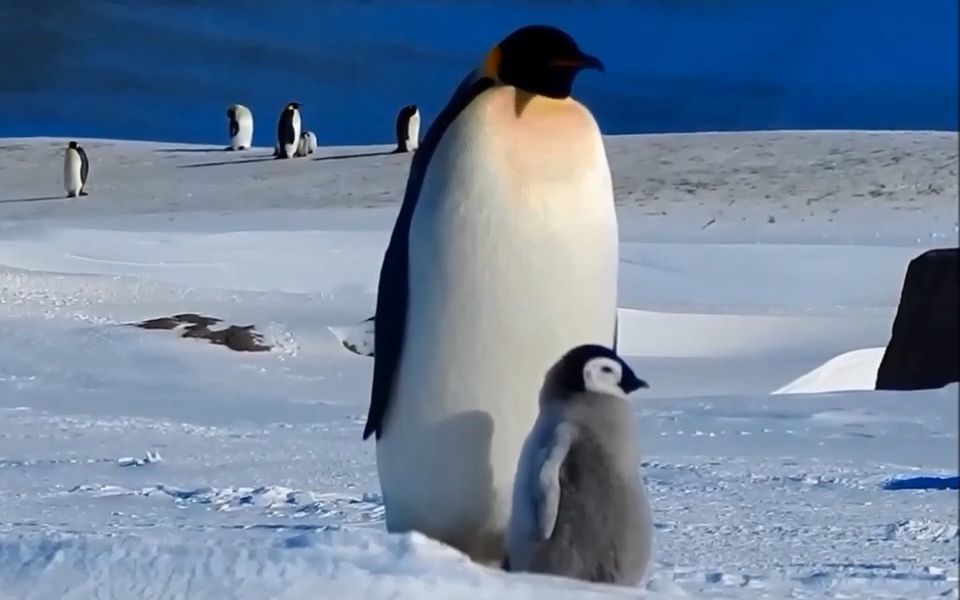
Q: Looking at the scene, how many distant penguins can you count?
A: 5